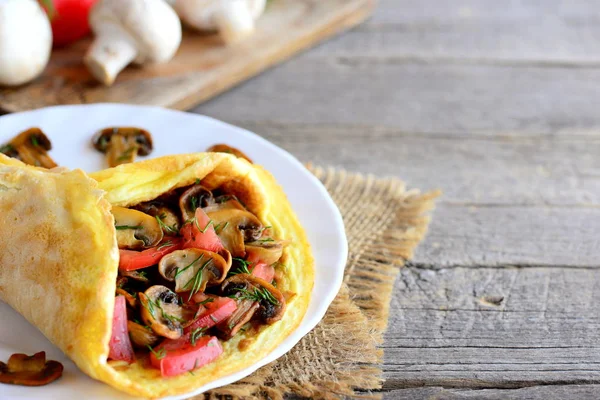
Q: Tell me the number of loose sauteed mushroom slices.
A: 4